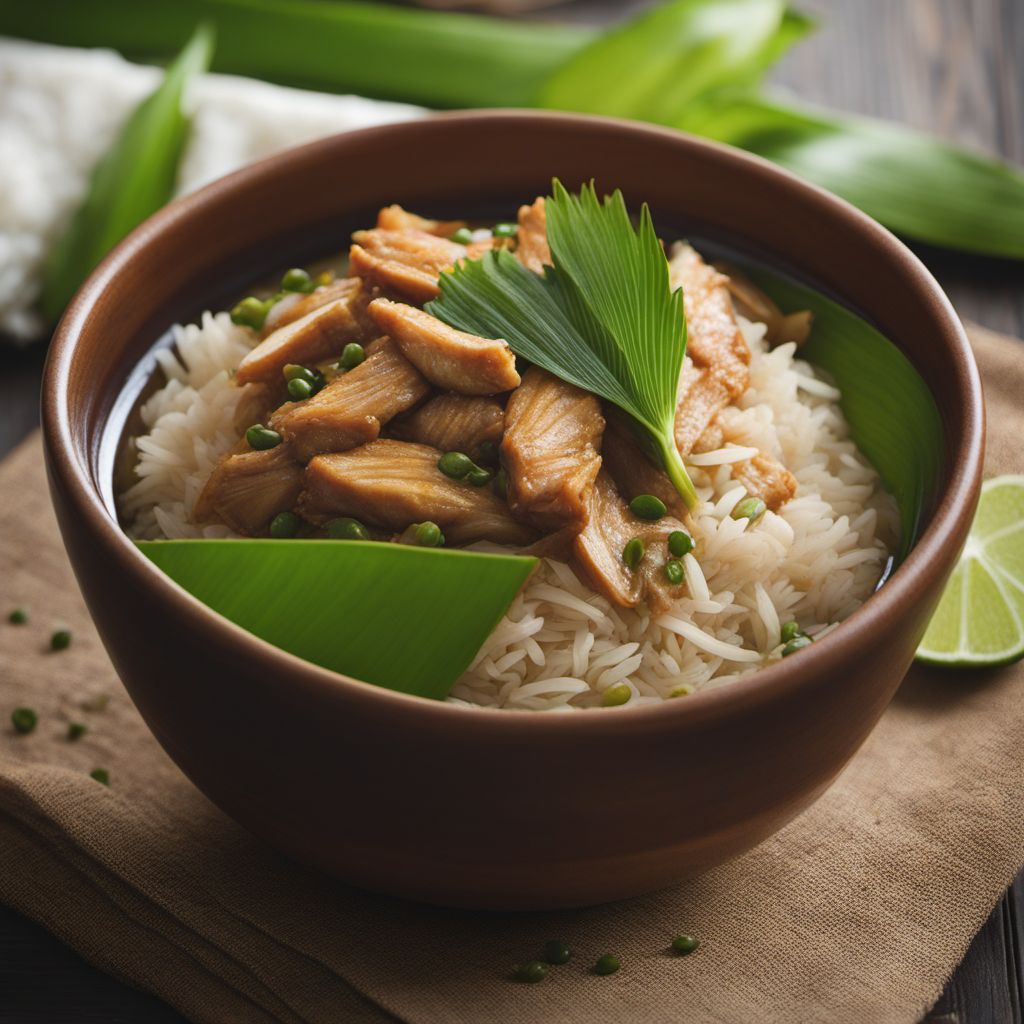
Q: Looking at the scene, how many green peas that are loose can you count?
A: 9